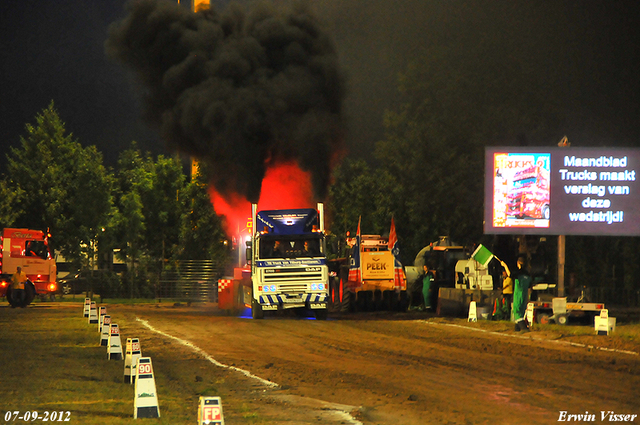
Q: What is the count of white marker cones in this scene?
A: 11